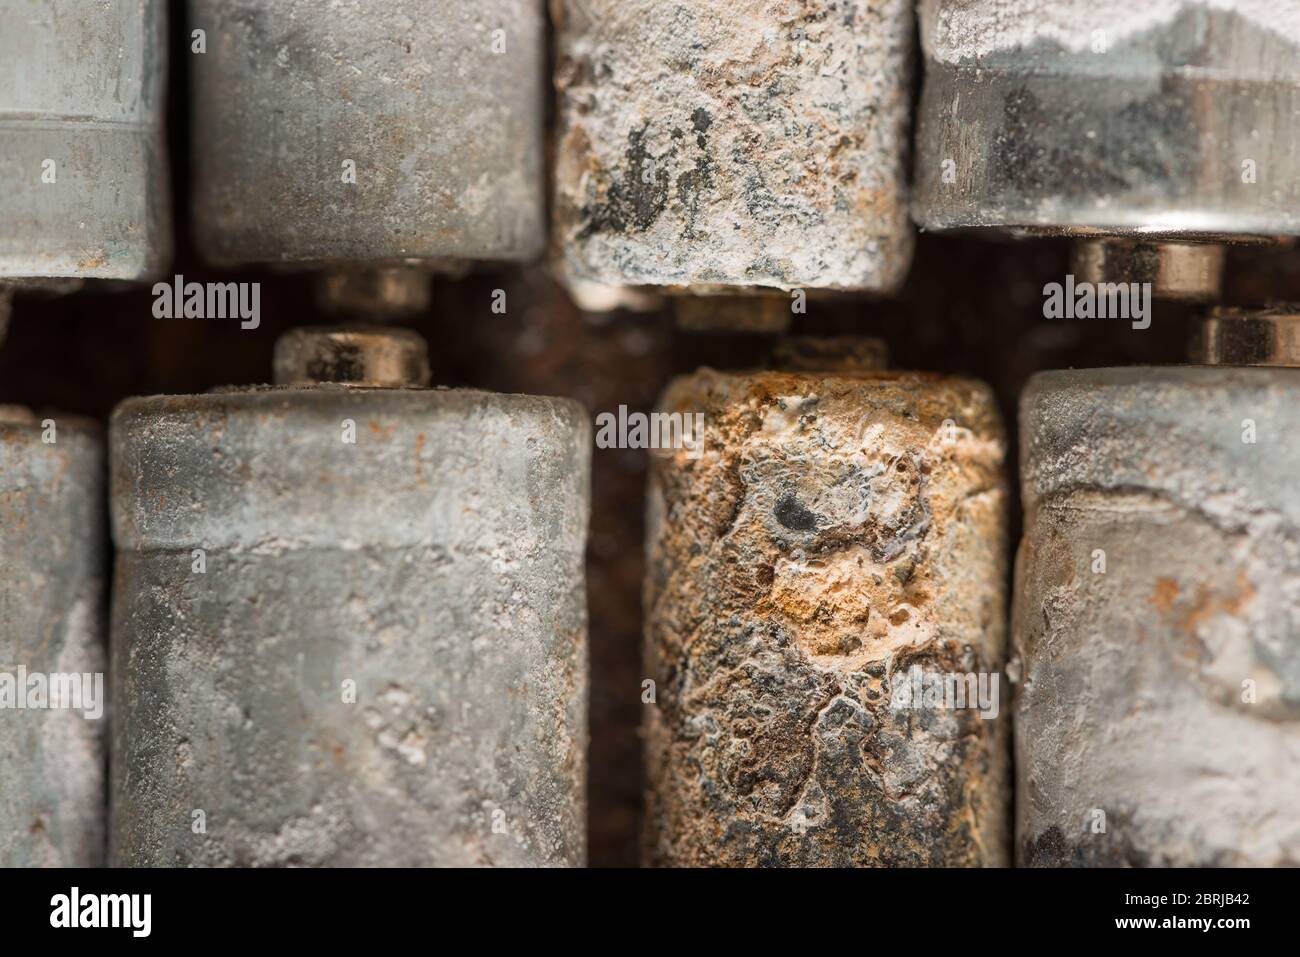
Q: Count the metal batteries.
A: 8